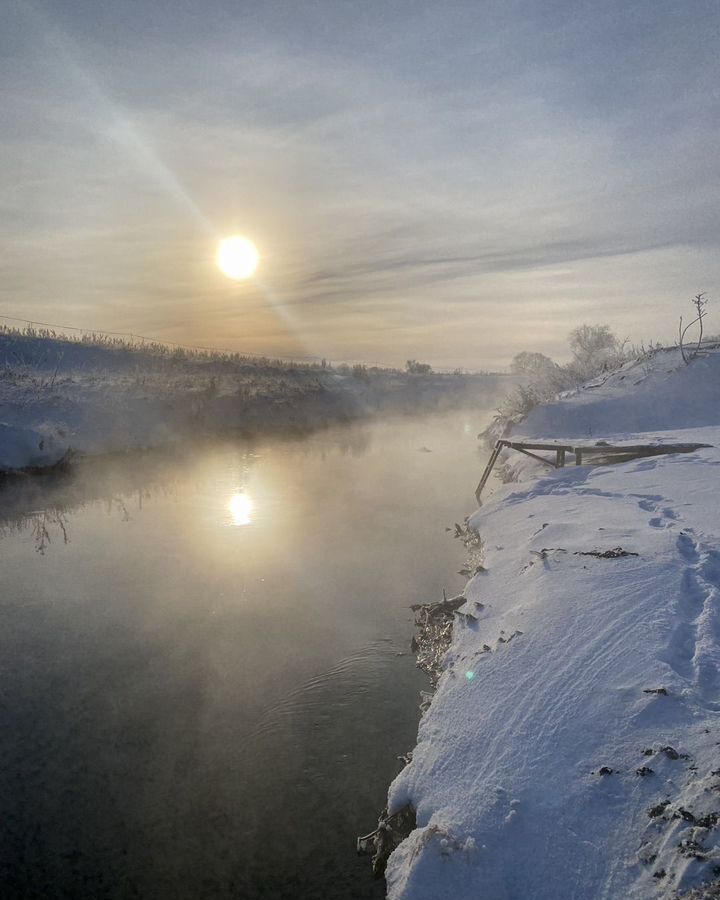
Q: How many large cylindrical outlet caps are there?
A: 0